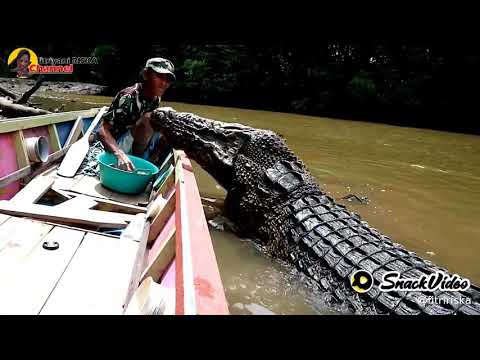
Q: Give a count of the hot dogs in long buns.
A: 0